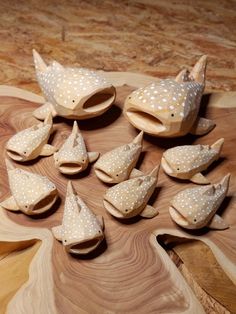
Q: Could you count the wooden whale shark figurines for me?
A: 10